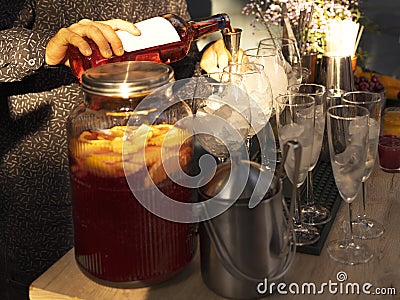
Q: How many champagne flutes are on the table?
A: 4